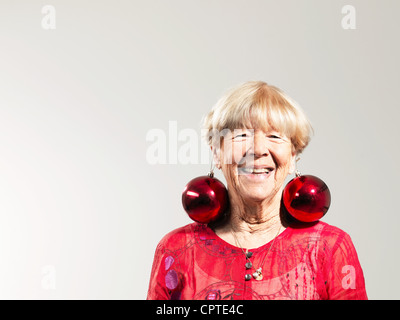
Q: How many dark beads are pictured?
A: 3